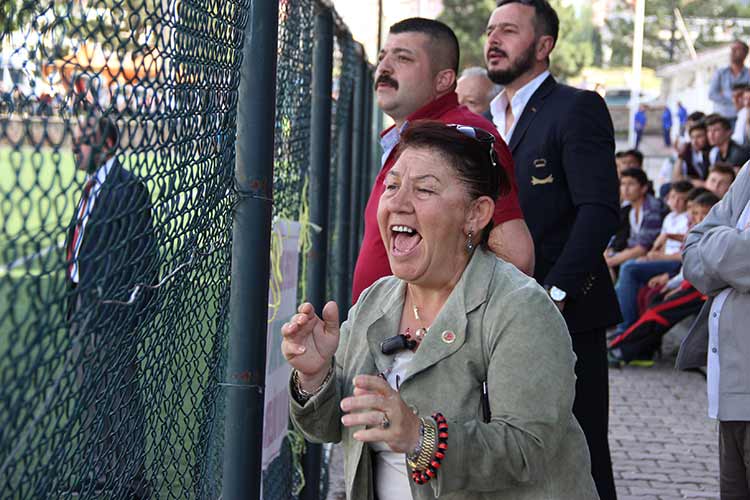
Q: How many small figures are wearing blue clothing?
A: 3